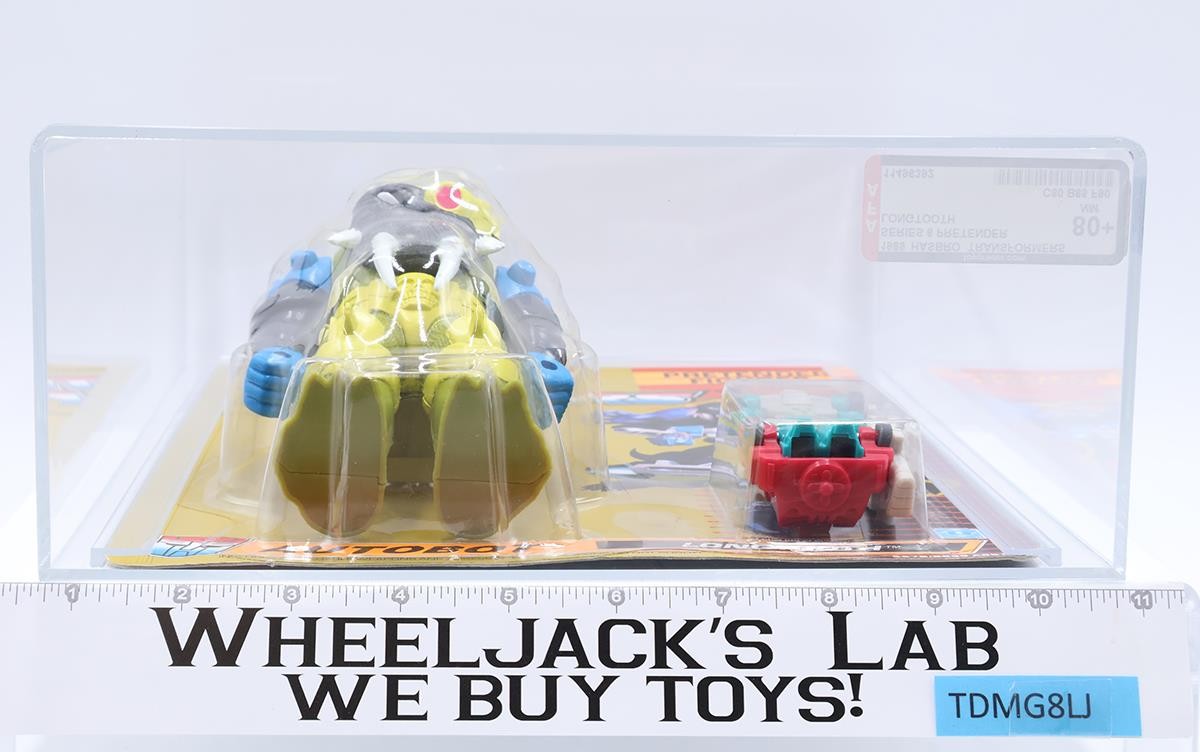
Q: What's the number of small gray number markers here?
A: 11